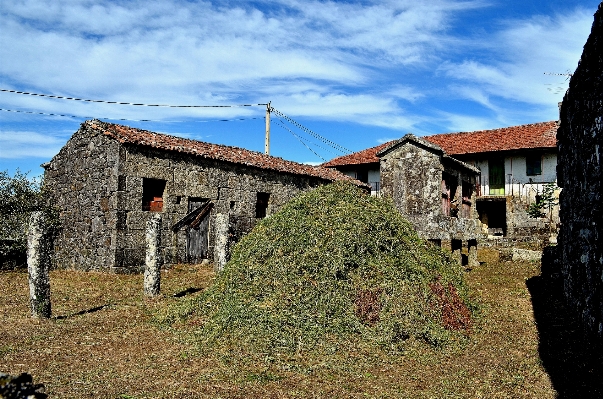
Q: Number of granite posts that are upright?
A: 3